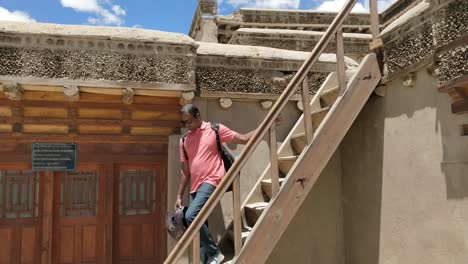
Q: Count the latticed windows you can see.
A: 3